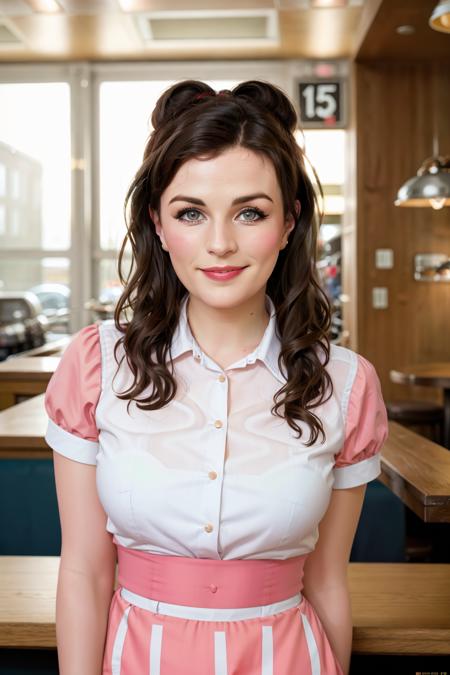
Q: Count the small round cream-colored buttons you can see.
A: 4